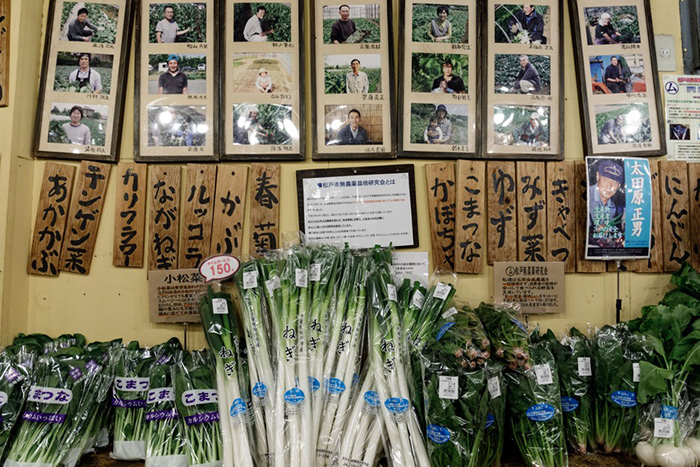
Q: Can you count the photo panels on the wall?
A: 7